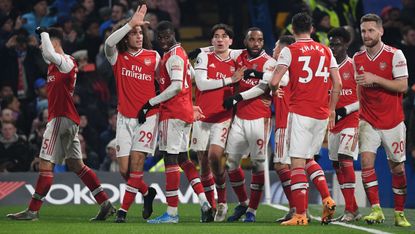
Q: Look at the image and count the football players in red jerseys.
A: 9